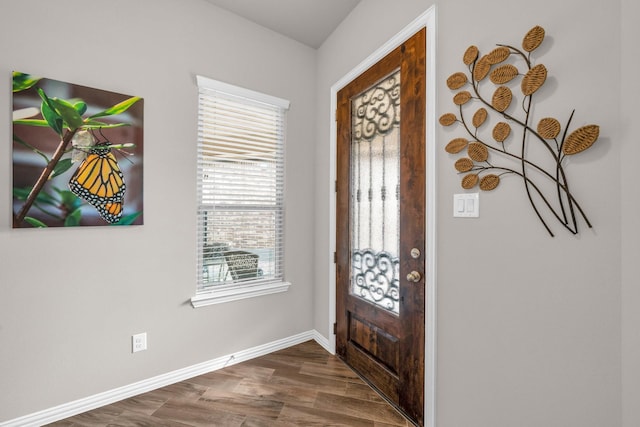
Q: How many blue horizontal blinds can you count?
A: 0